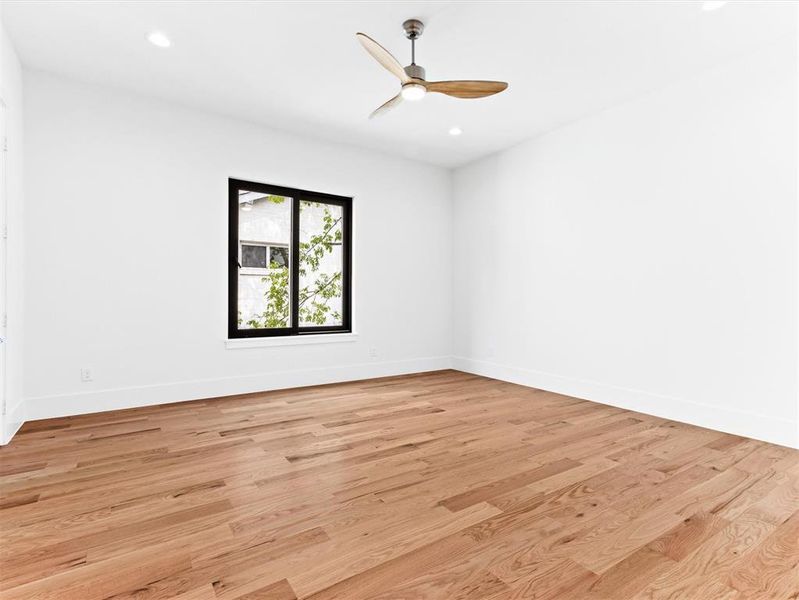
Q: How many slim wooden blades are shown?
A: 3